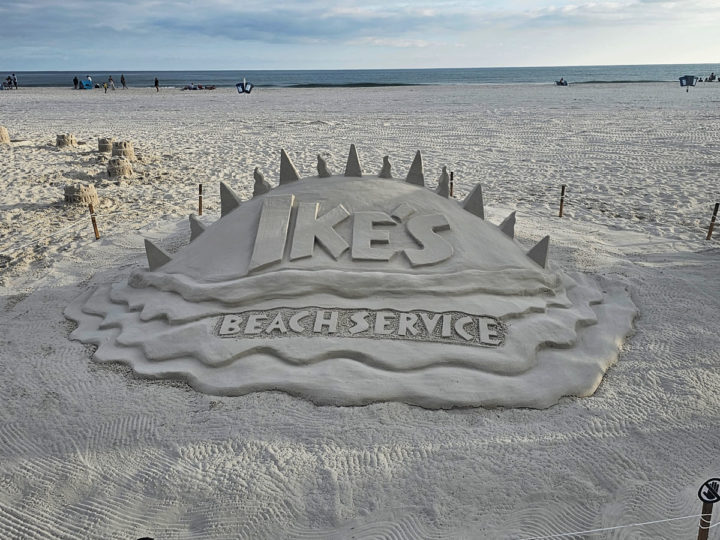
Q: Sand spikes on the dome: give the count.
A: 13